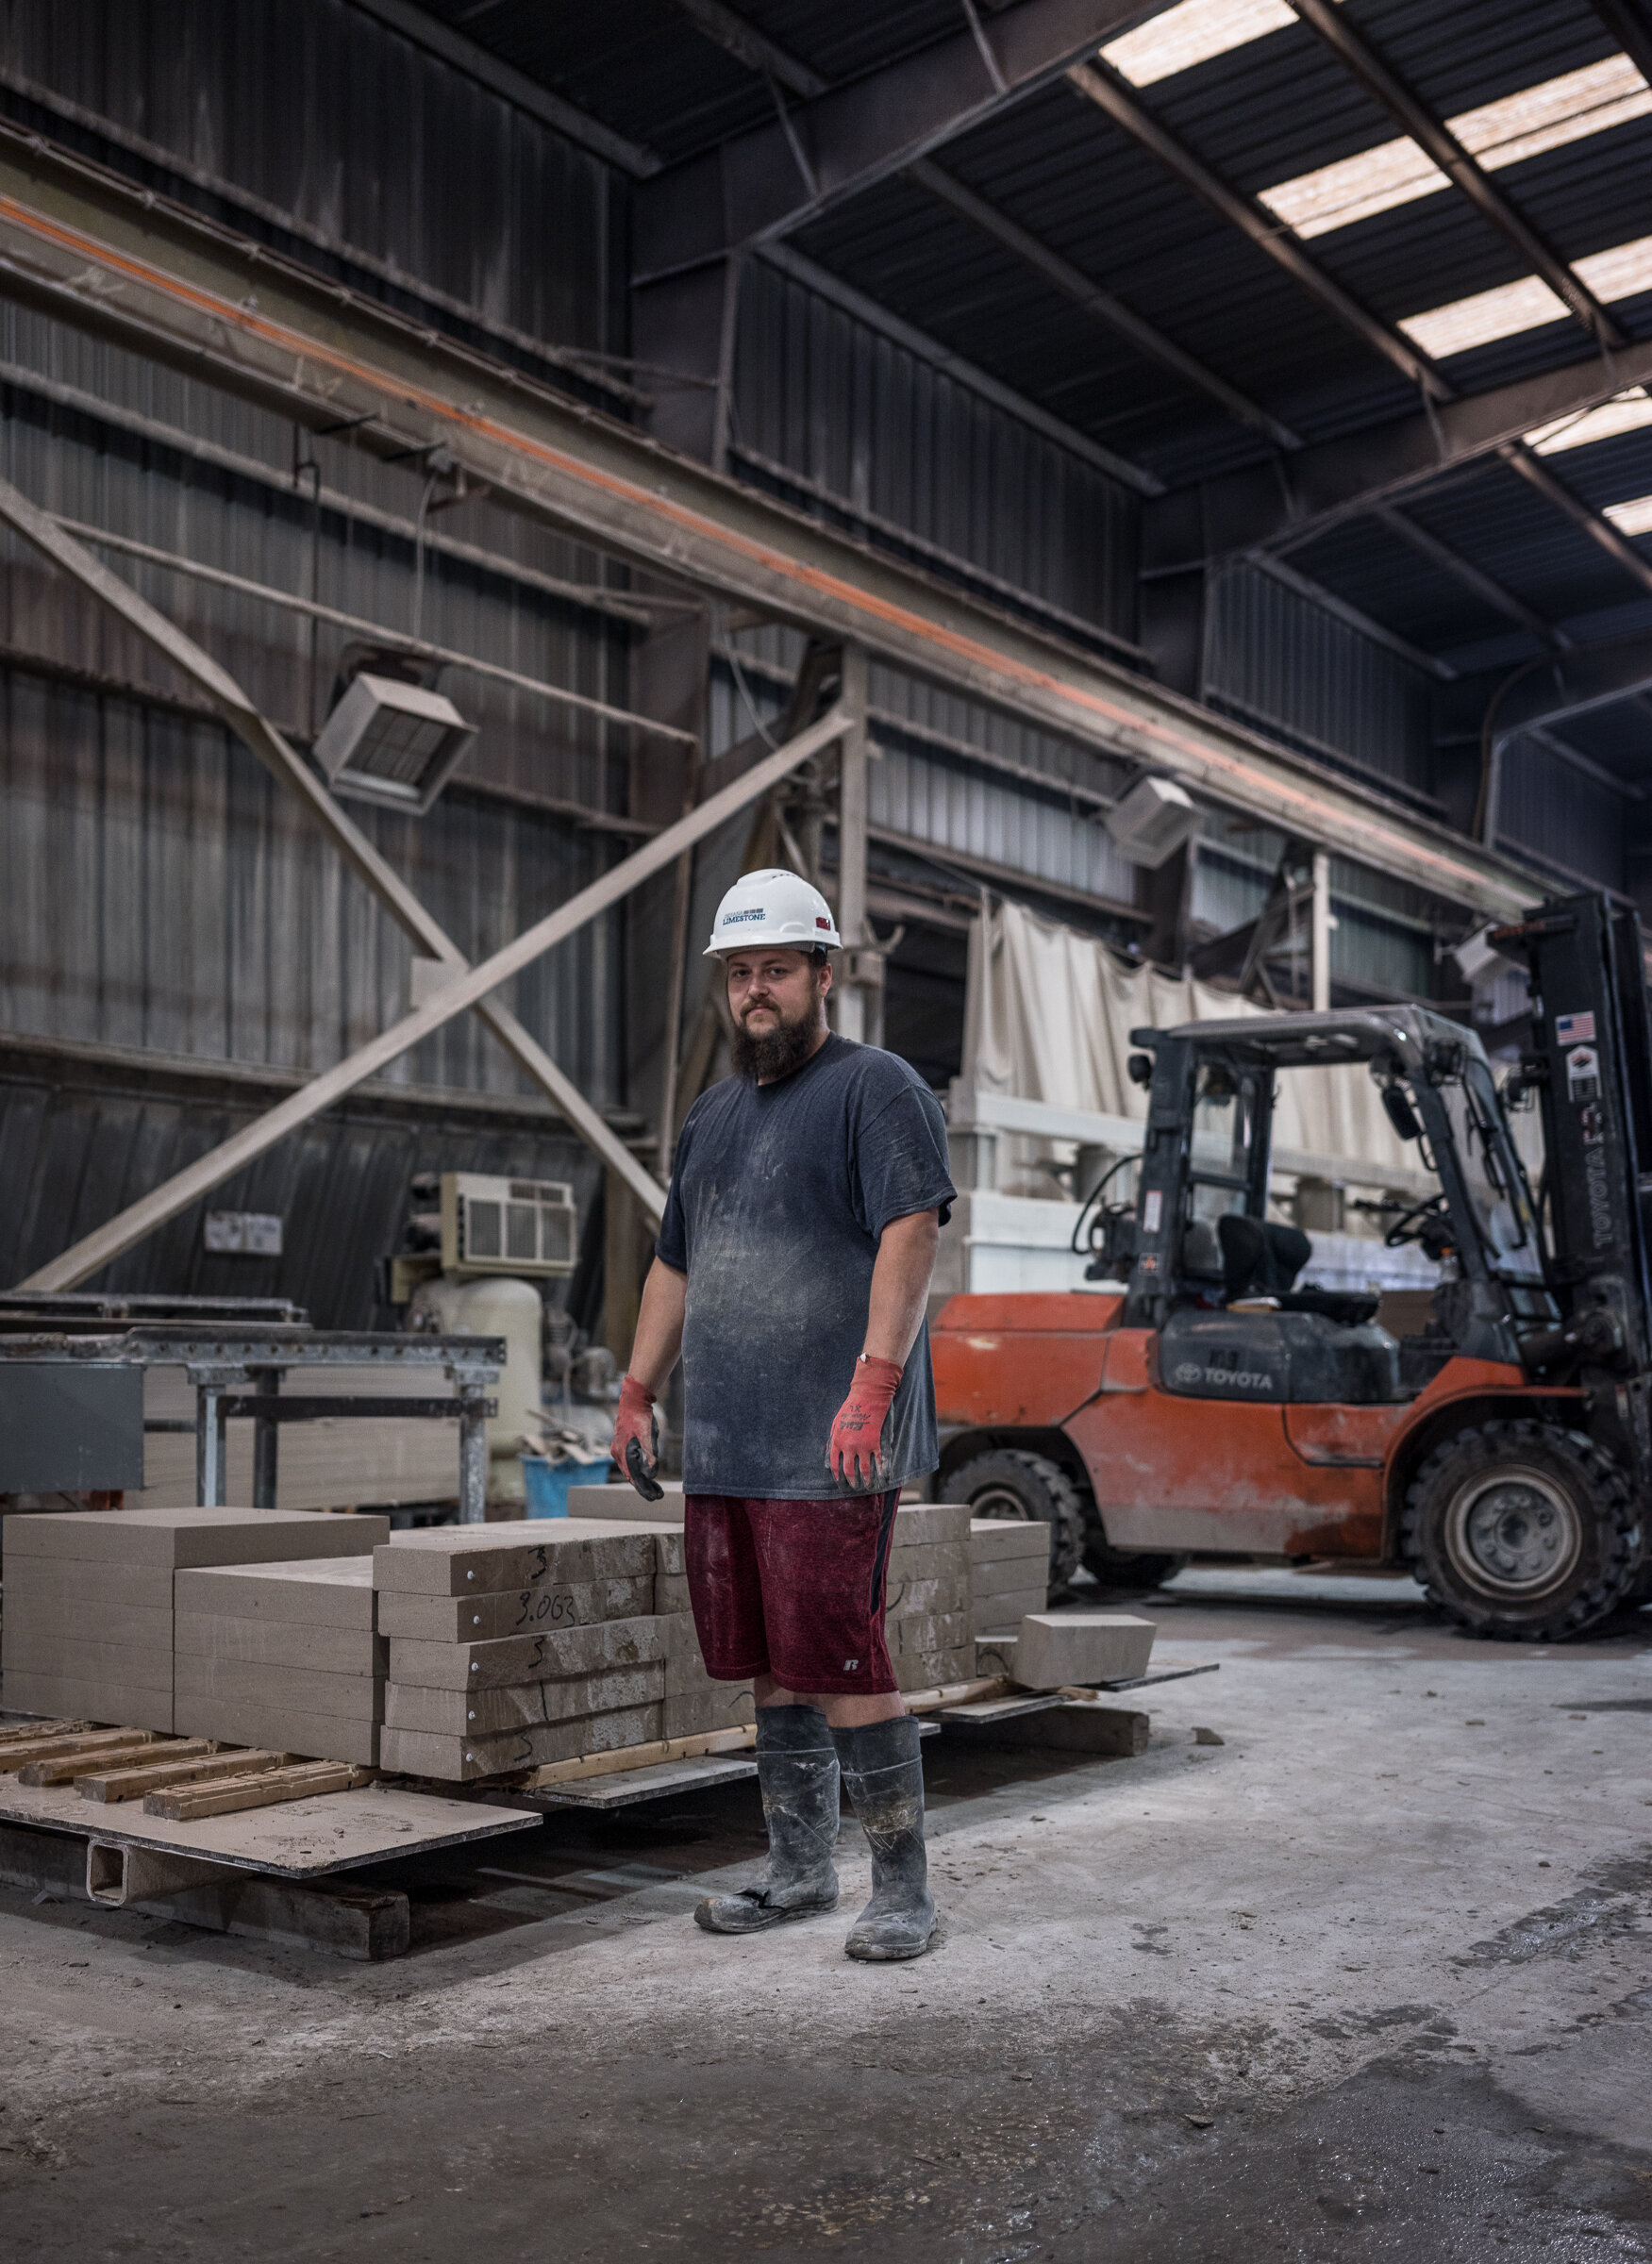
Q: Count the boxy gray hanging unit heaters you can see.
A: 3